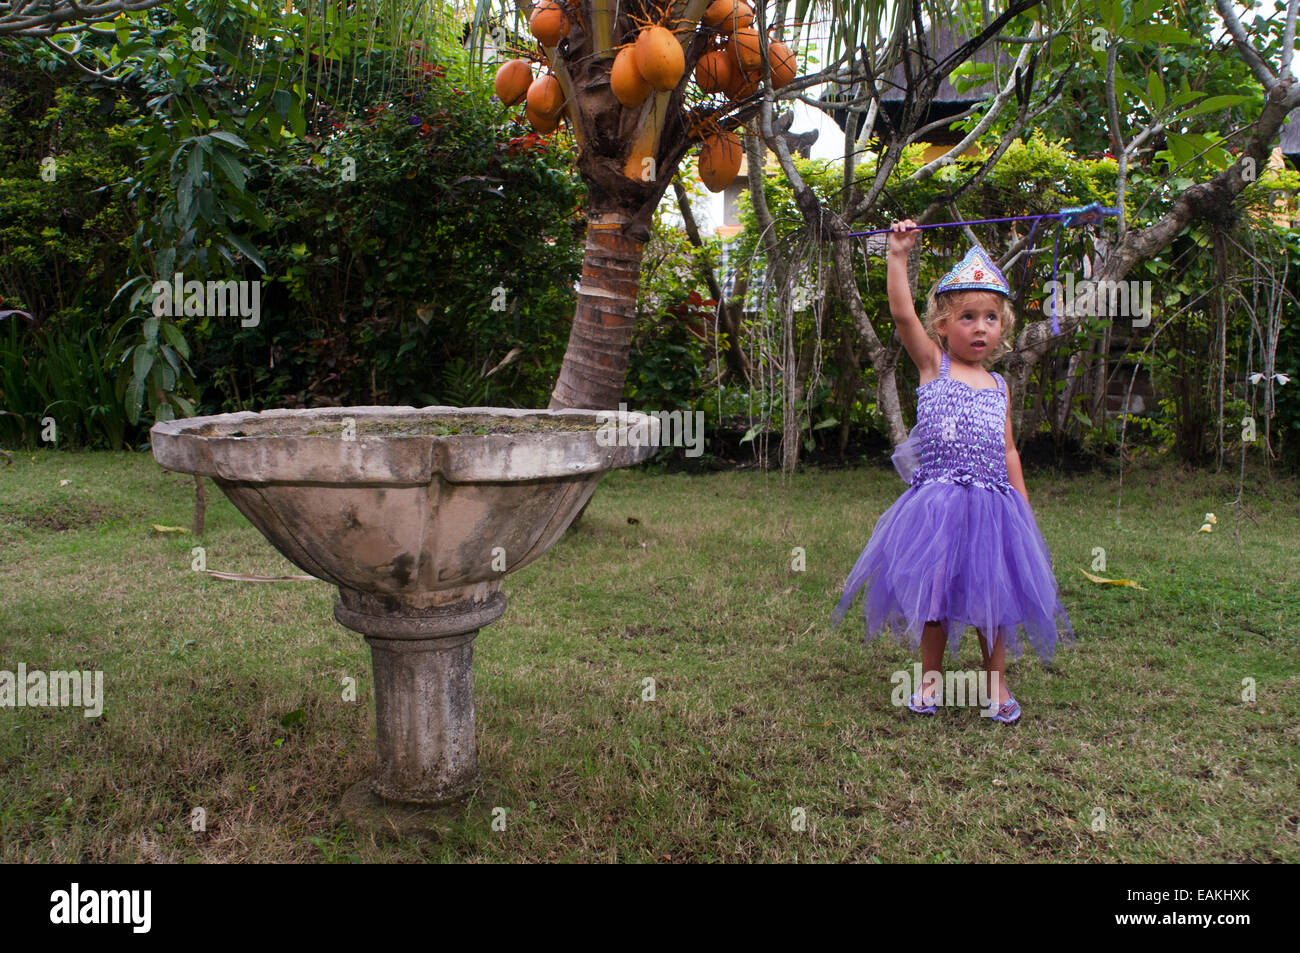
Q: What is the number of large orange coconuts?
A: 12